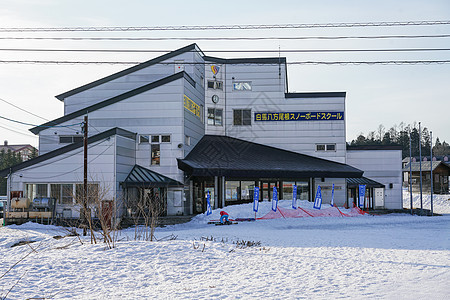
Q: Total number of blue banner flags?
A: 7